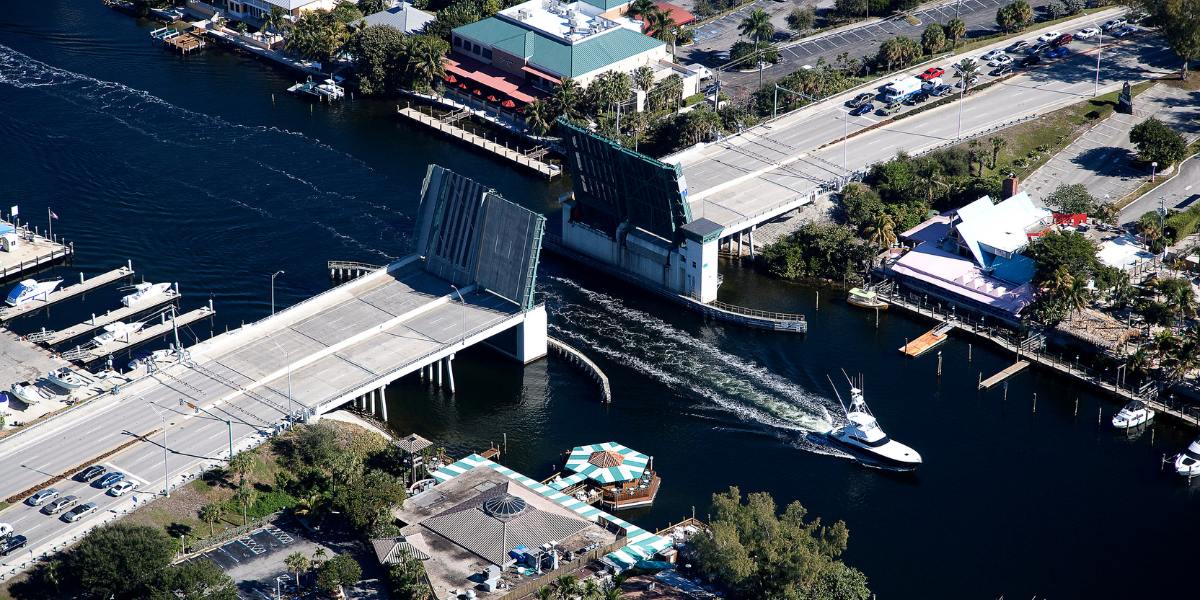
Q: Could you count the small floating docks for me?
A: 2